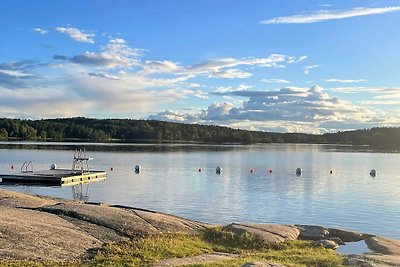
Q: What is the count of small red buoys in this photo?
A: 6